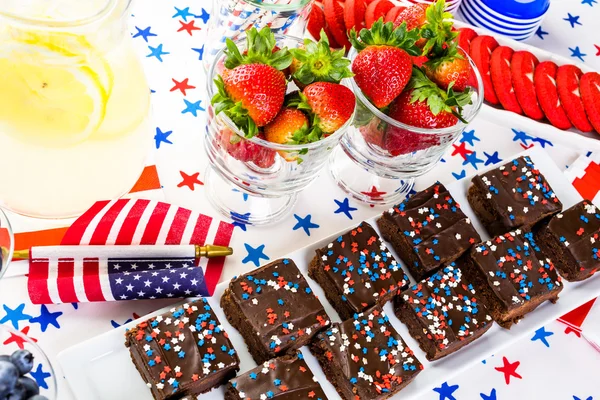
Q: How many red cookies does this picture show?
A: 12